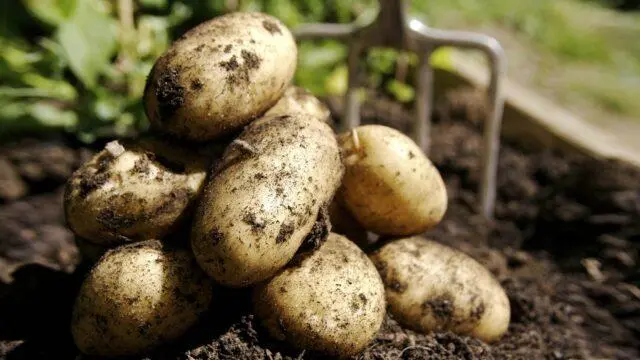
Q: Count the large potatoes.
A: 7